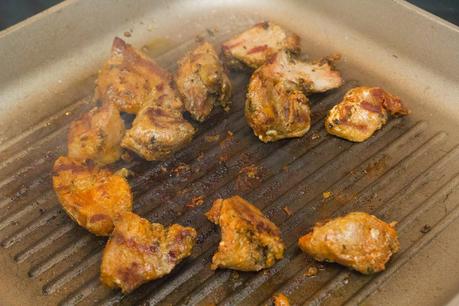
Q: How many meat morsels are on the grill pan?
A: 12